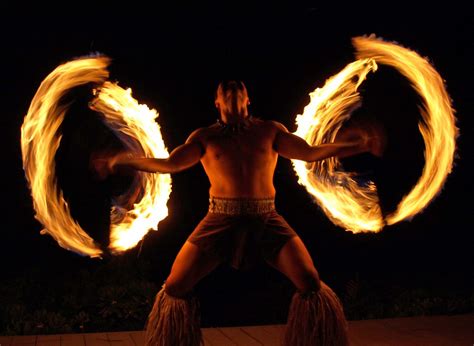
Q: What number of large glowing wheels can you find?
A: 2